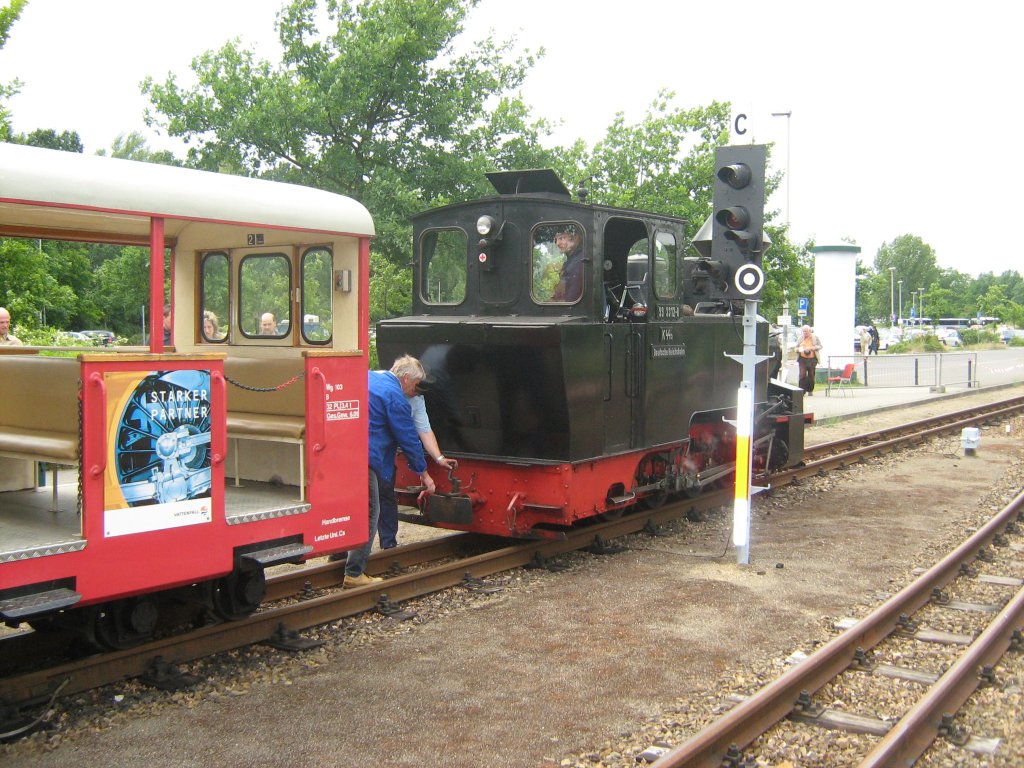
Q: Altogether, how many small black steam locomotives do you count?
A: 1